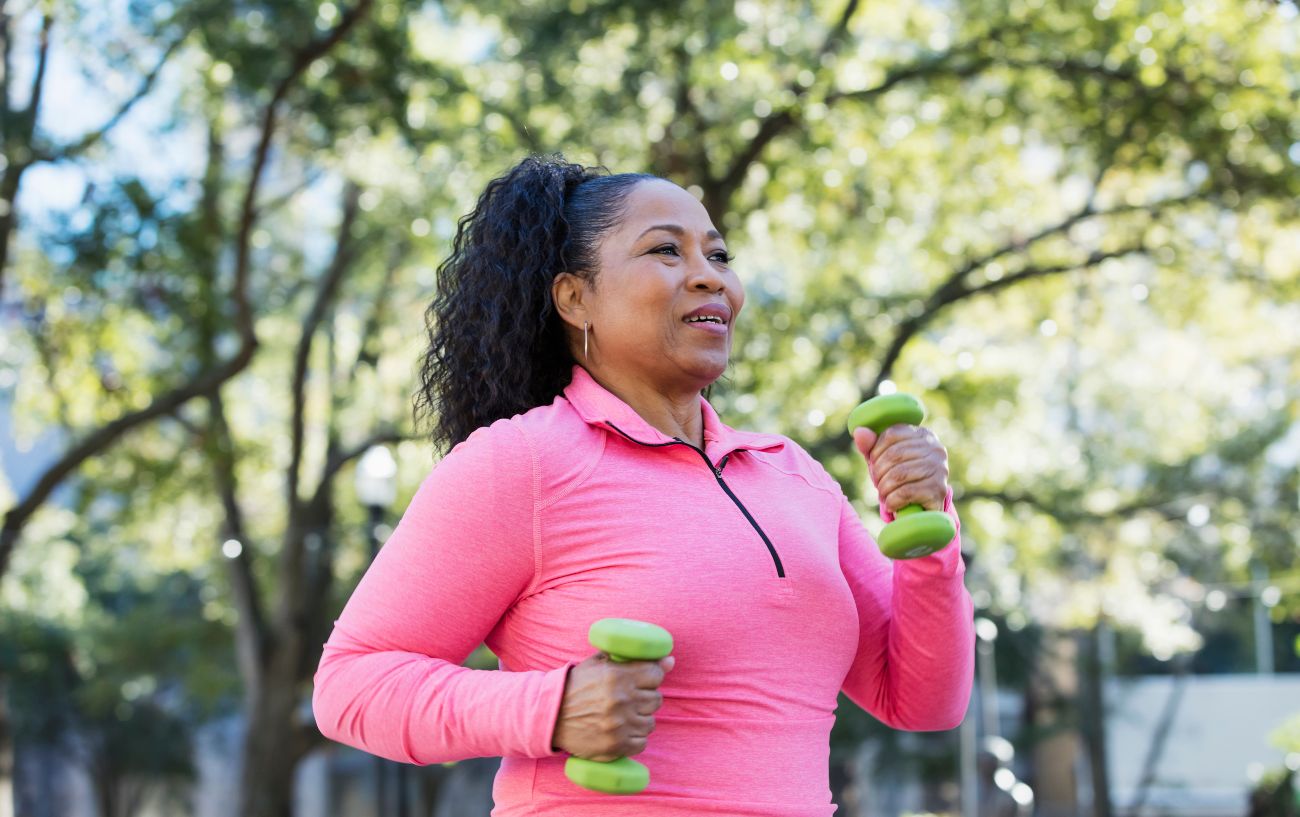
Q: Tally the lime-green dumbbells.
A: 2